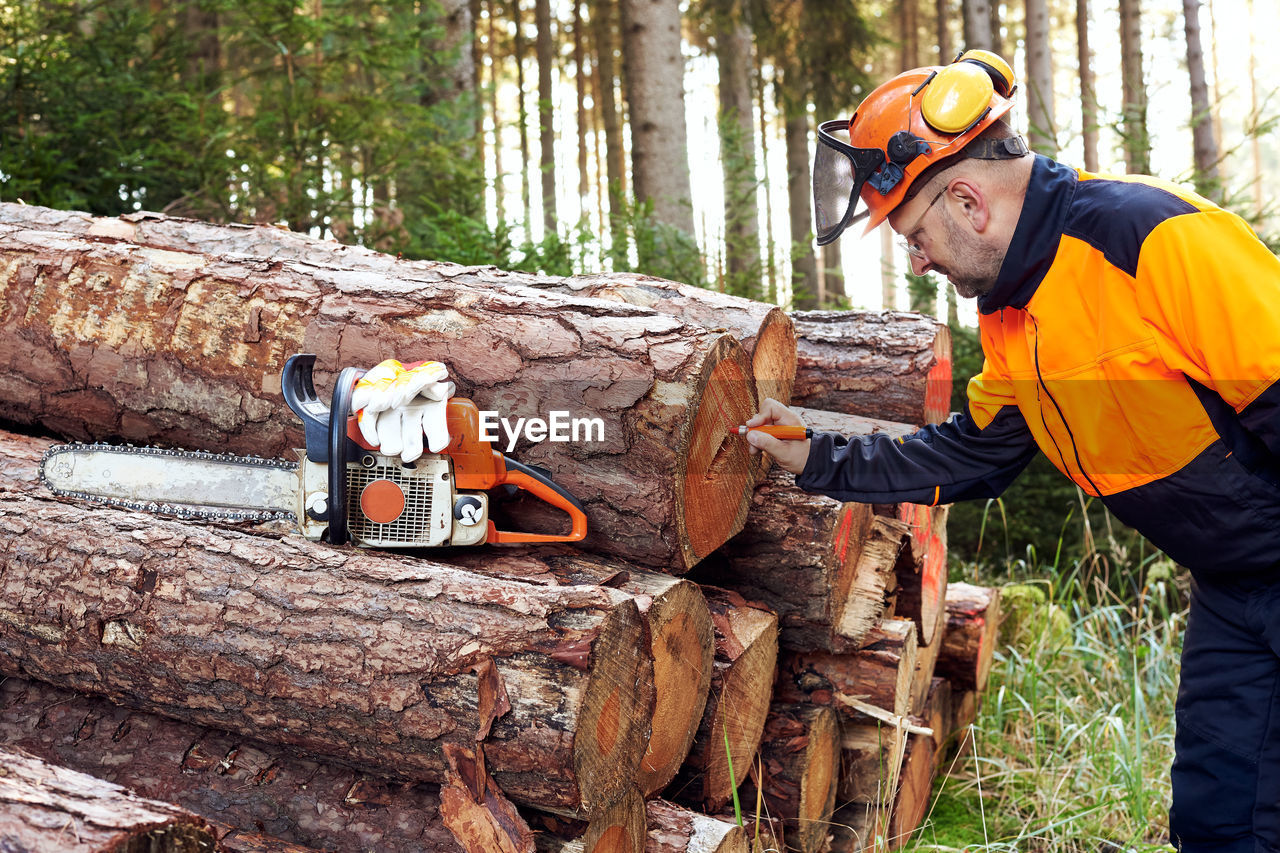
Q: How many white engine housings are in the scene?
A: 1